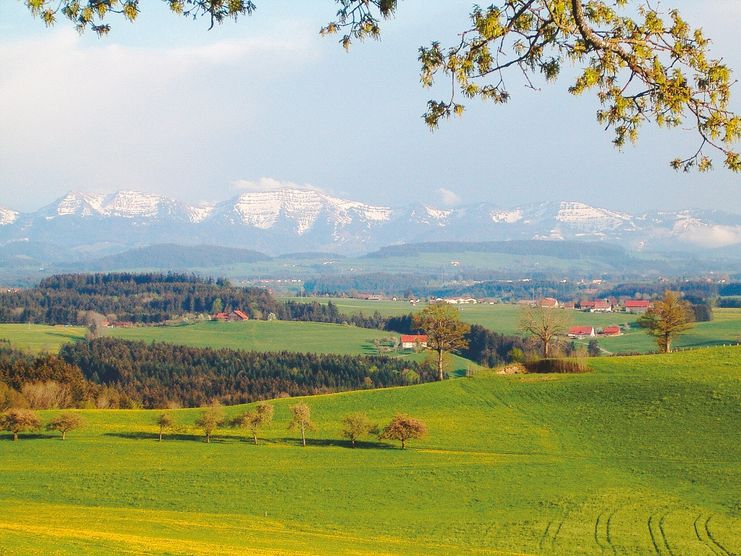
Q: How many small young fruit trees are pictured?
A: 8